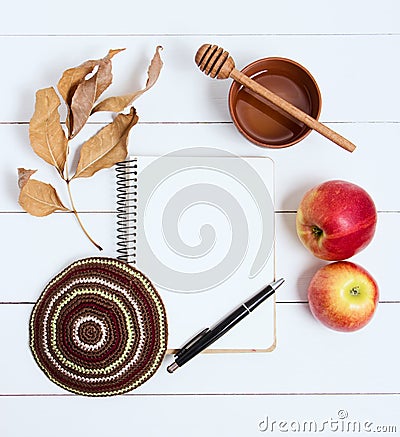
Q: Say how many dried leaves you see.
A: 6